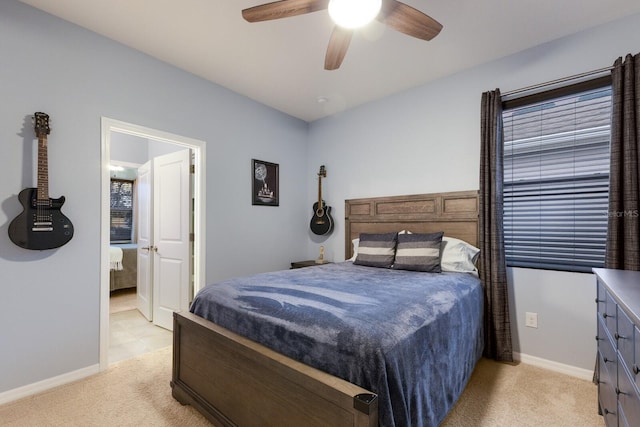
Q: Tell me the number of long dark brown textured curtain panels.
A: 2